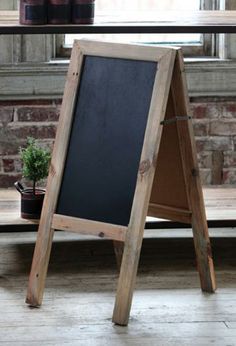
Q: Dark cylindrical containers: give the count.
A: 4